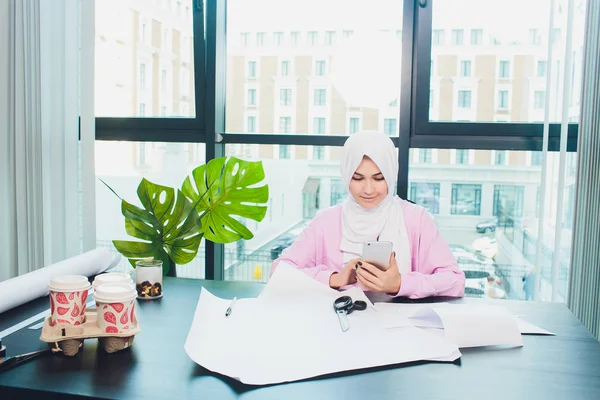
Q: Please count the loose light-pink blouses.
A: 1